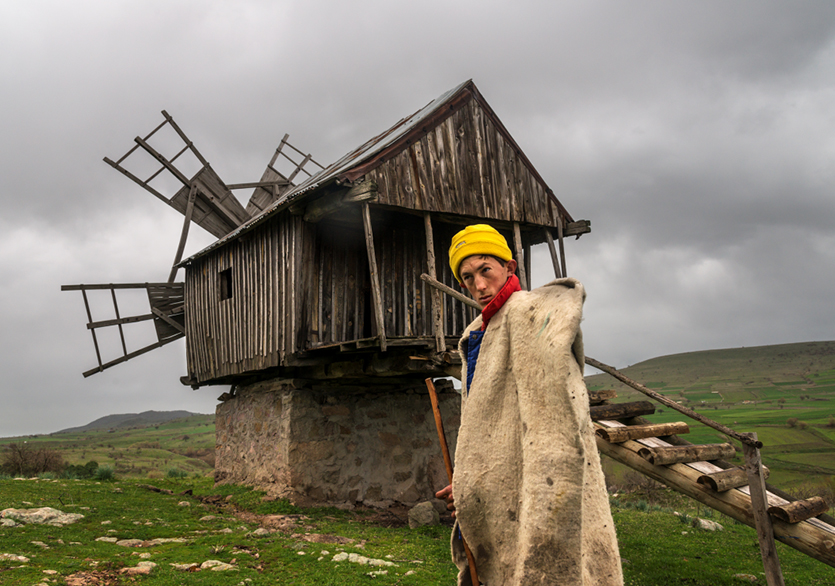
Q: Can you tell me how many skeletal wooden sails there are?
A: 3